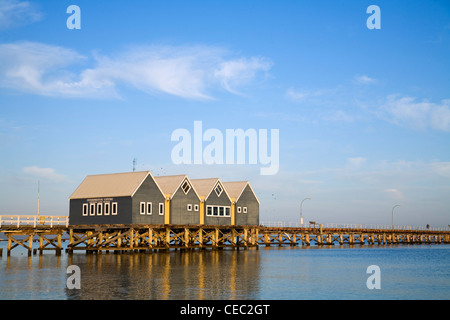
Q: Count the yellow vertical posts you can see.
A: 3